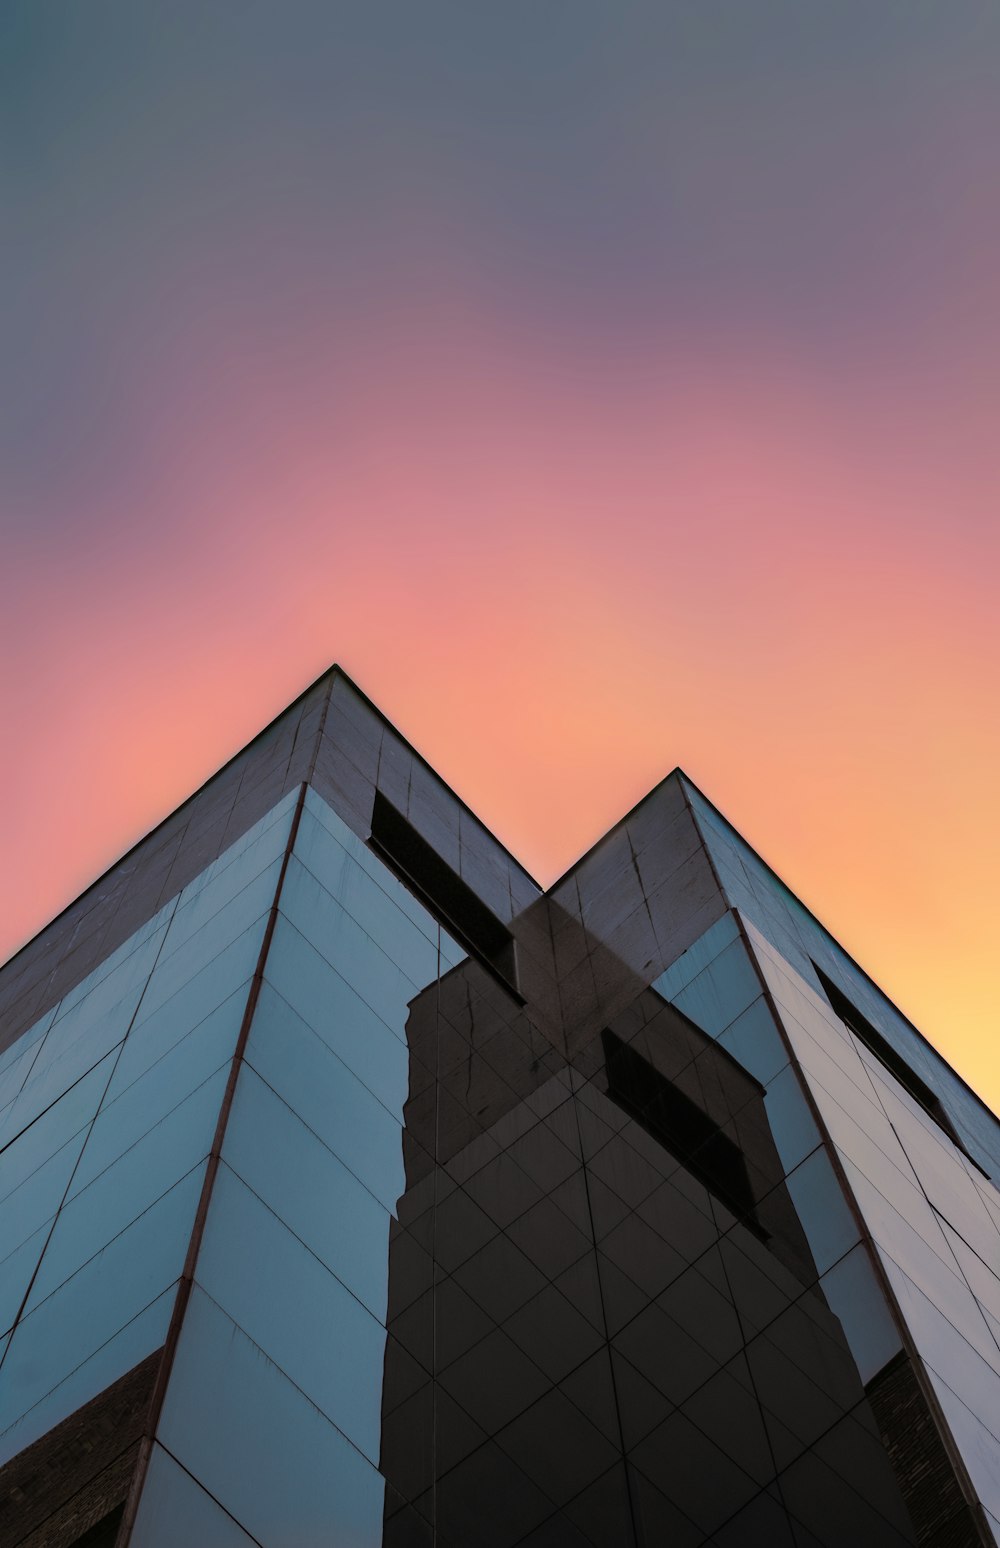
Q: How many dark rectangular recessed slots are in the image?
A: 3